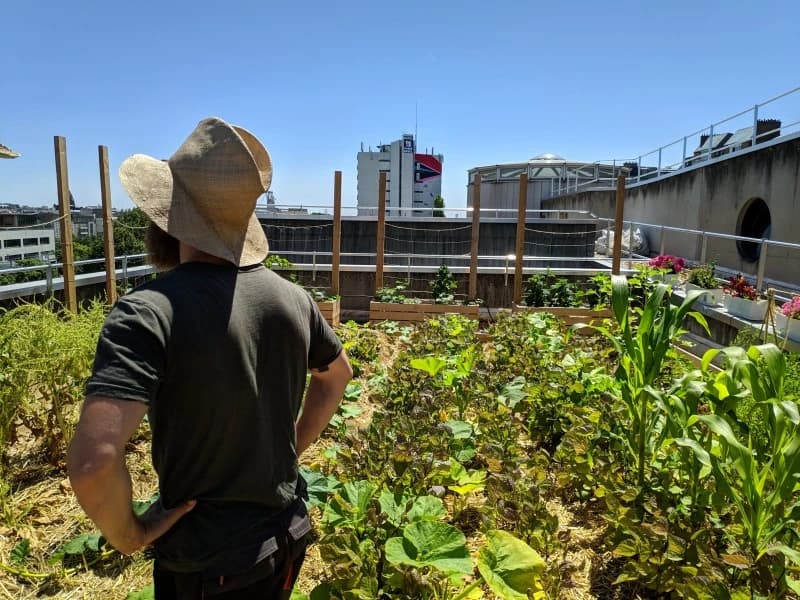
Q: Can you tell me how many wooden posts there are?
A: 7